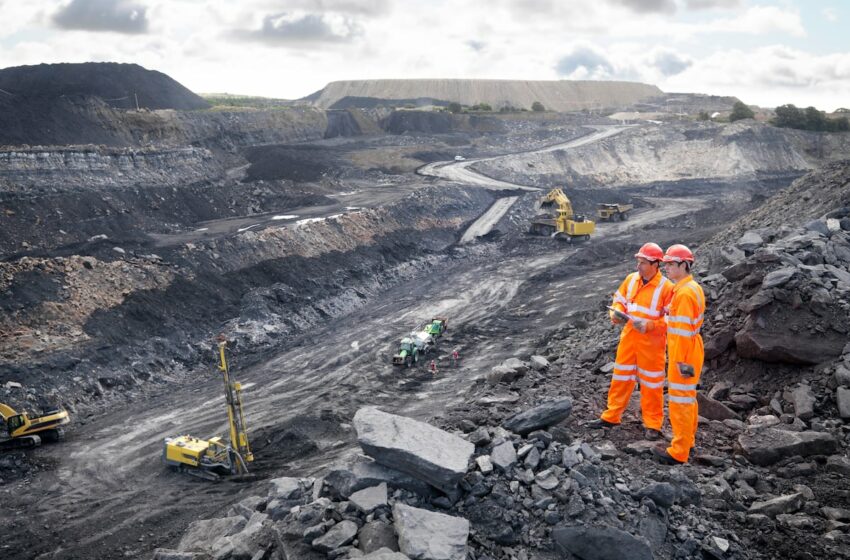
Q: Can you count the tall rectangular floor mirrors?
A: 0